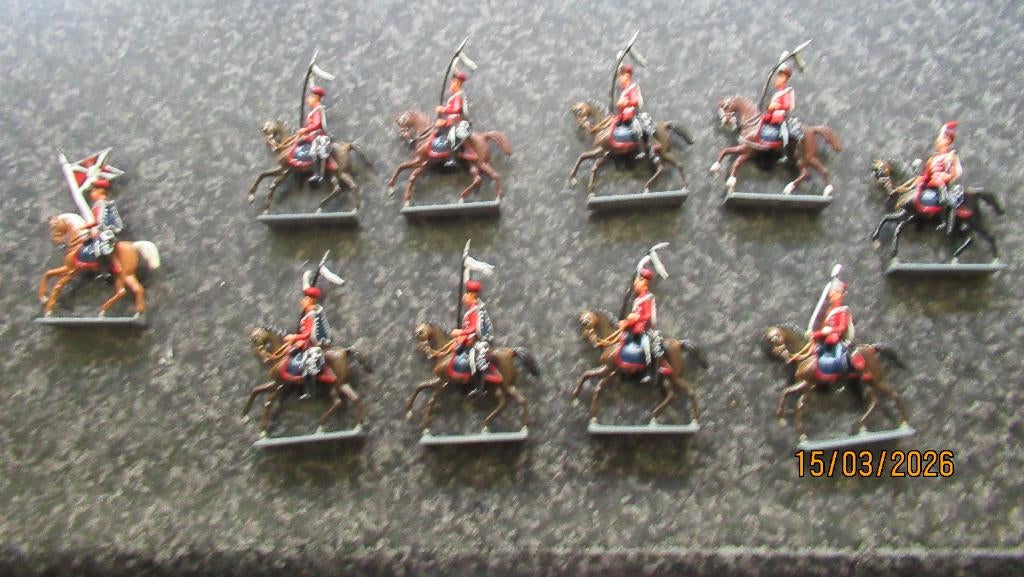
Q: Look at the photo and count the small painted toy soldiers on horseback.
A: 10